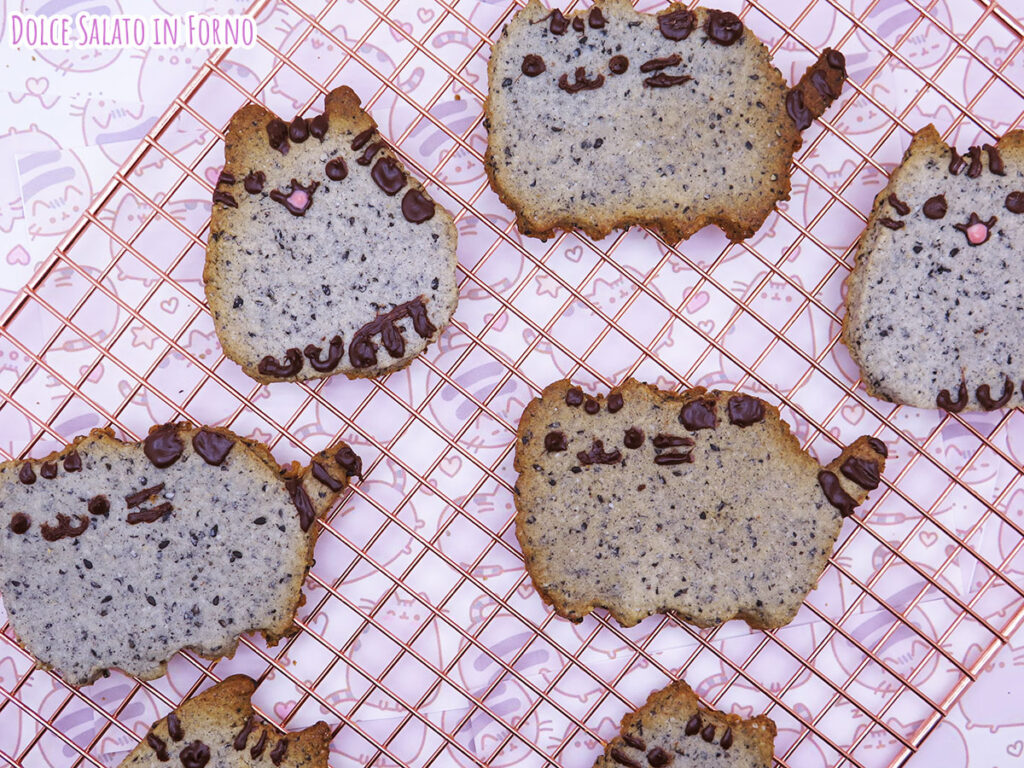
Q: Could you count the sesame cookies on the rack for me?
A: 7